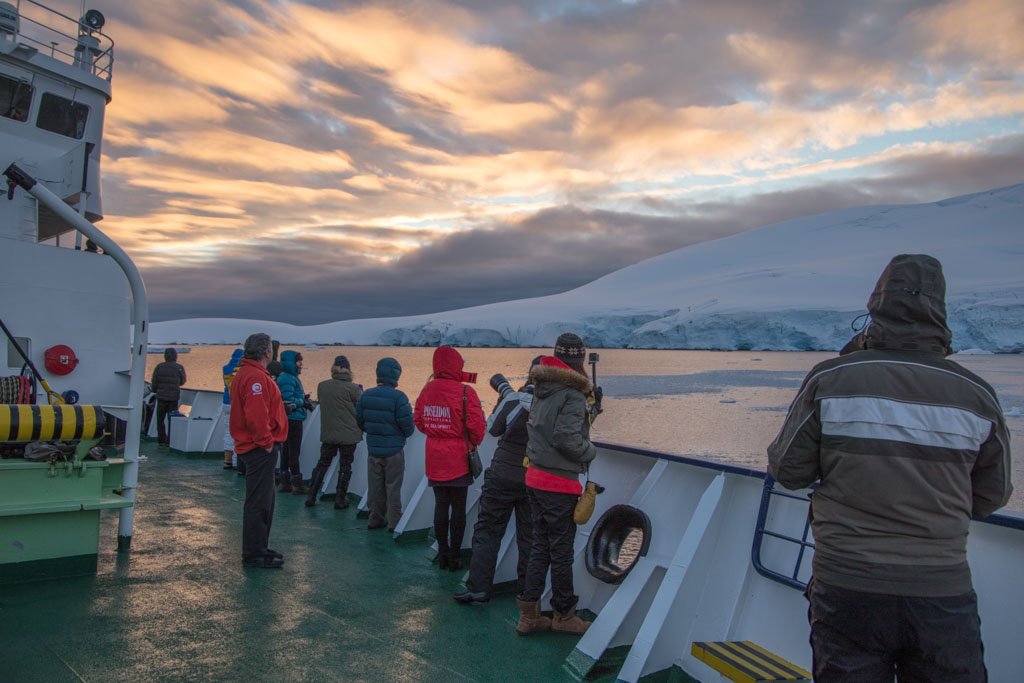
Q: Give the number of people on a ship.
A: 11